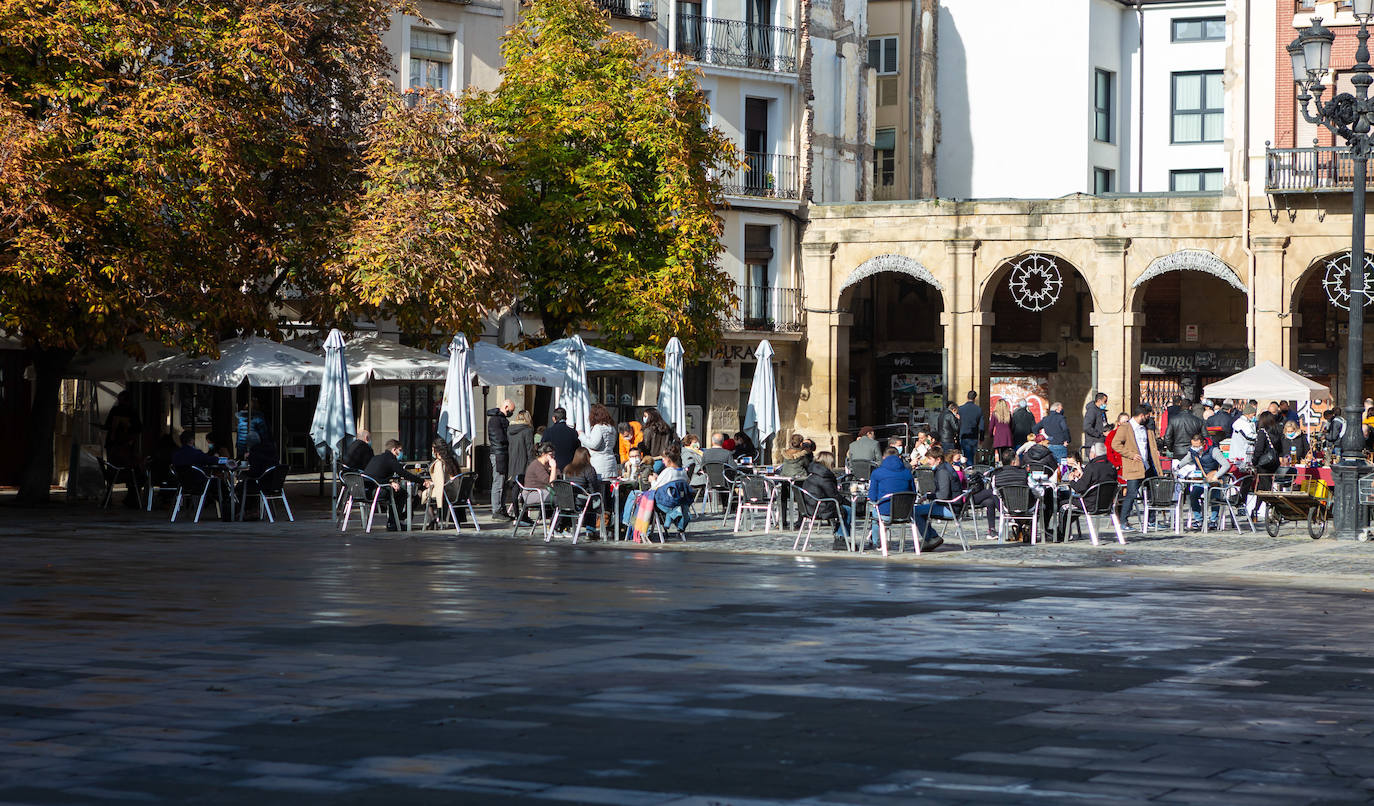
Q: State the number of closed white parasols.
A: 5